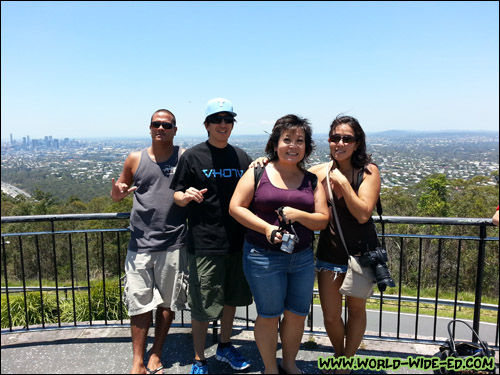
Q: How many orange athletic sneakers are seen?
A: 0